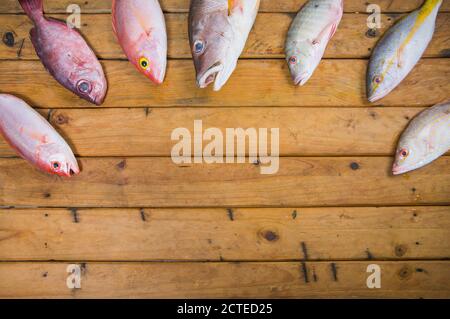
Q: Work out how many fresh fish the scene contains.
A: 7